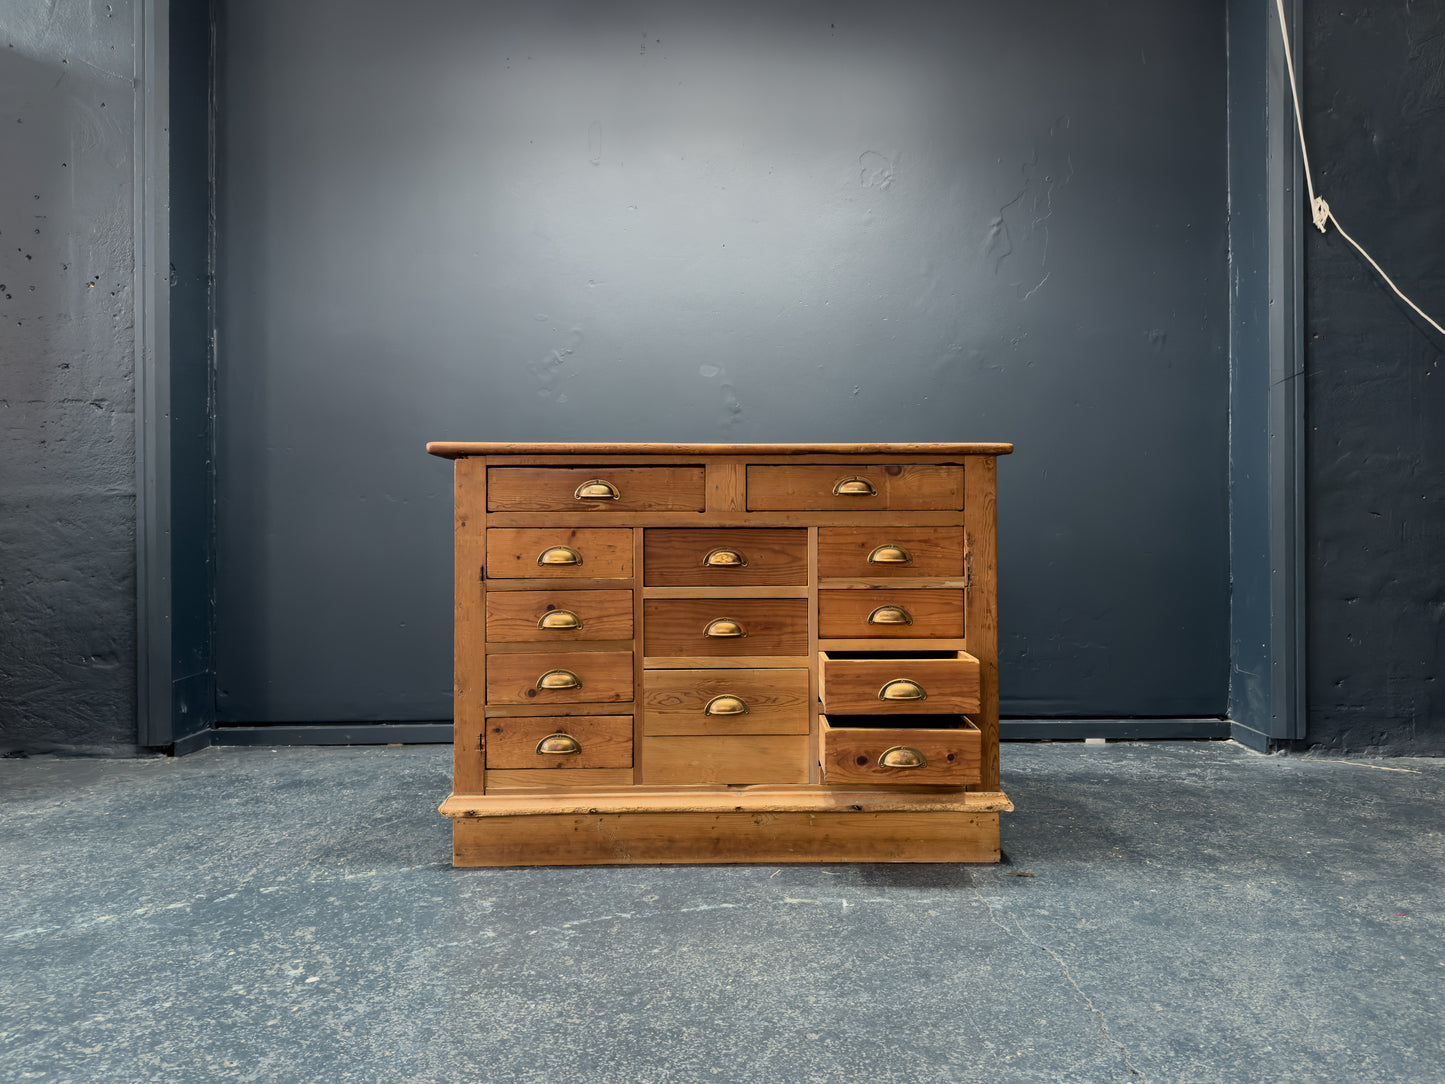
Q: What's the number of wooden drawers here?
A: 13